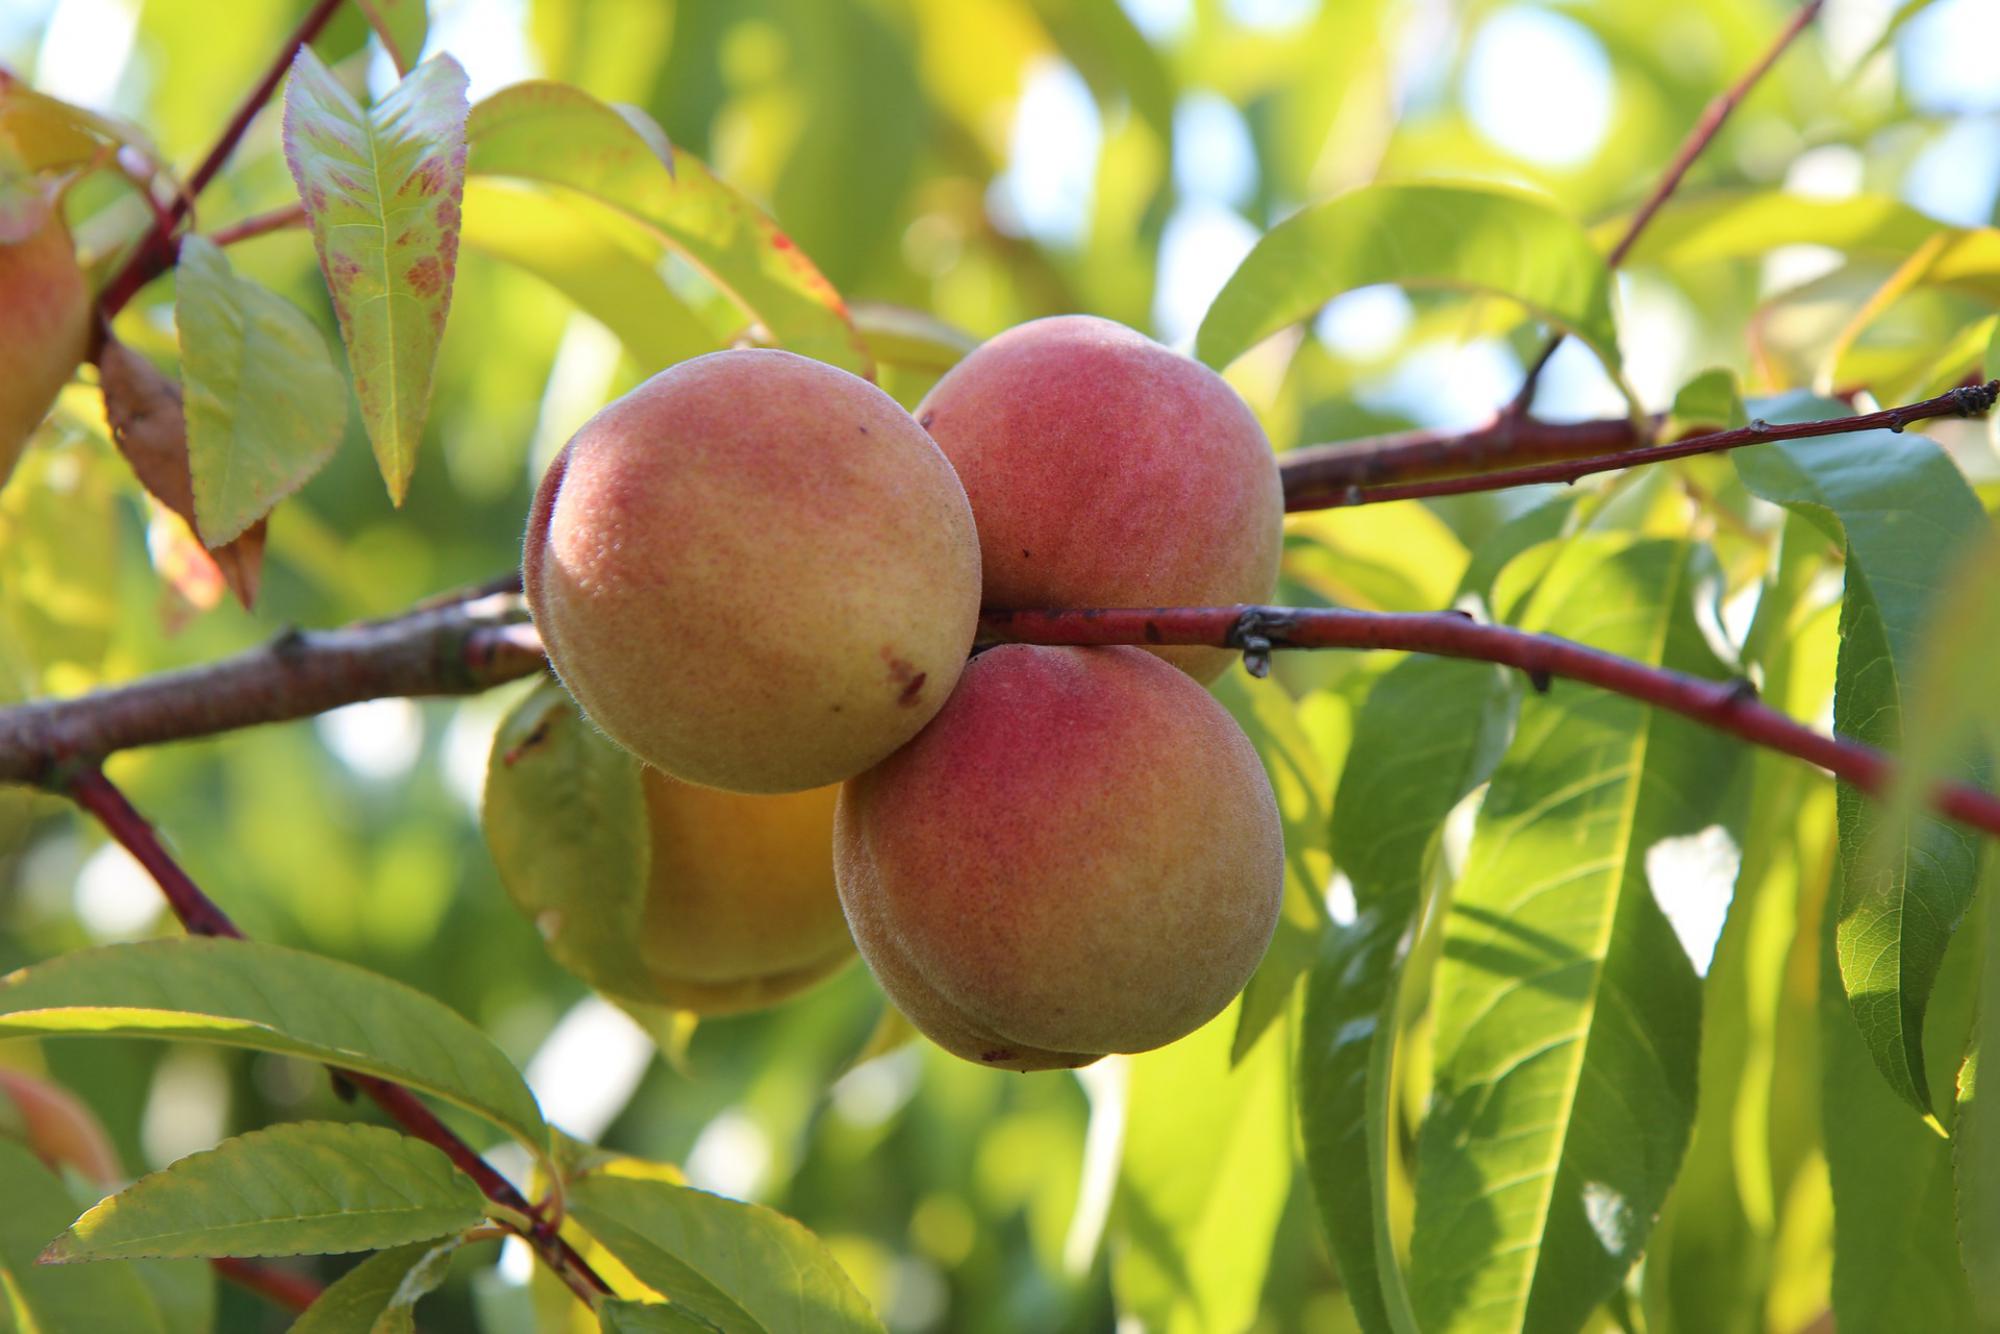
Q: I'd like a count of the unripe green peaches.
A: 0